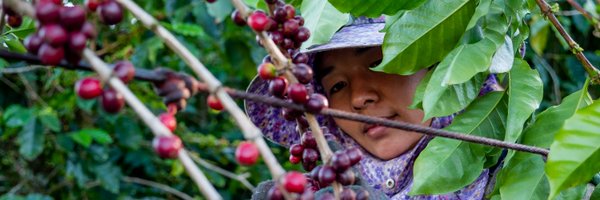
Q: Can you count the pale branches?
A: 3